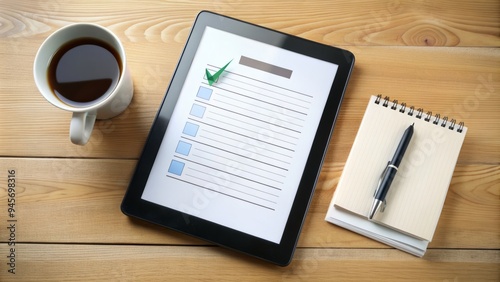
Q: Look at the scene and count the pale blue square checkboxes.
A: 5